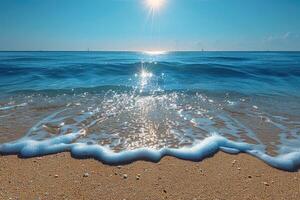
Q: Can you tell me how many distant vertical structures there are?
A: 2